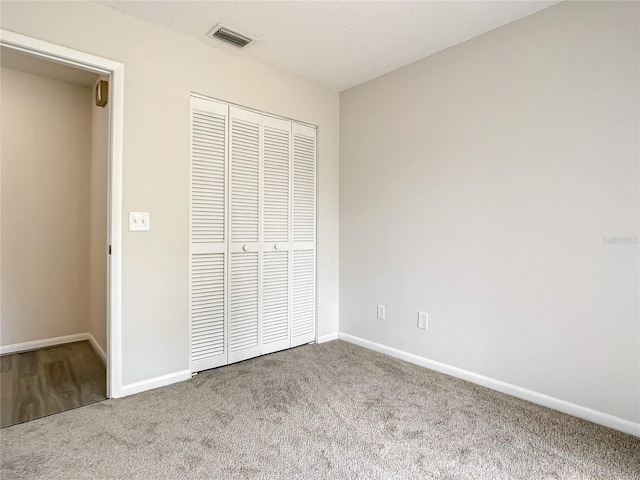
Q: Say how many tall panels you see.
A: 4